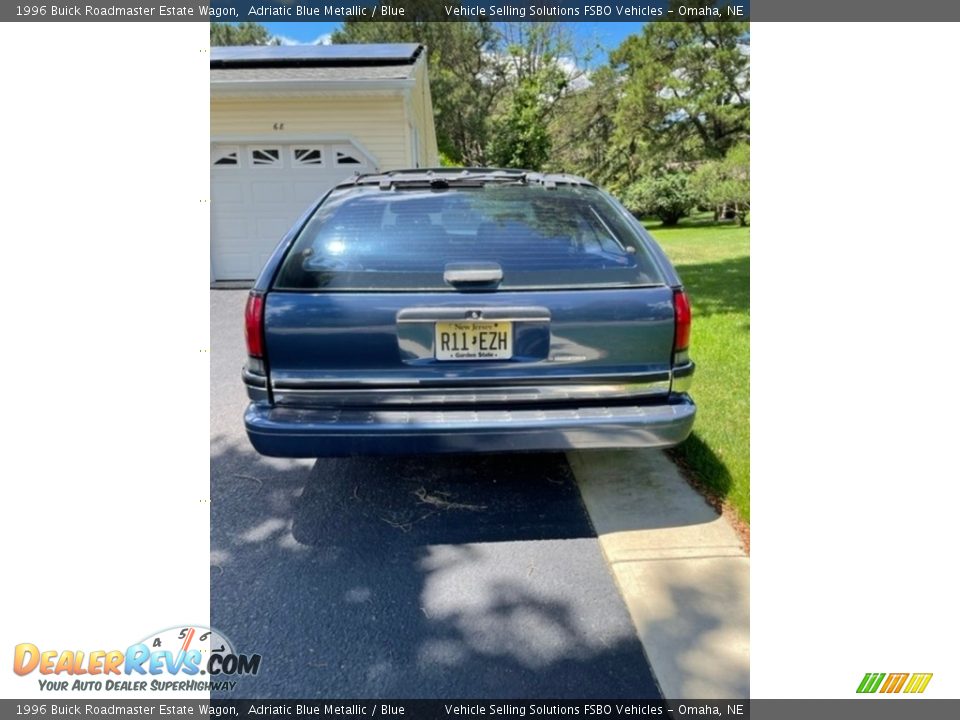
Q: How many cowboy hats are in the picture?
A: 0